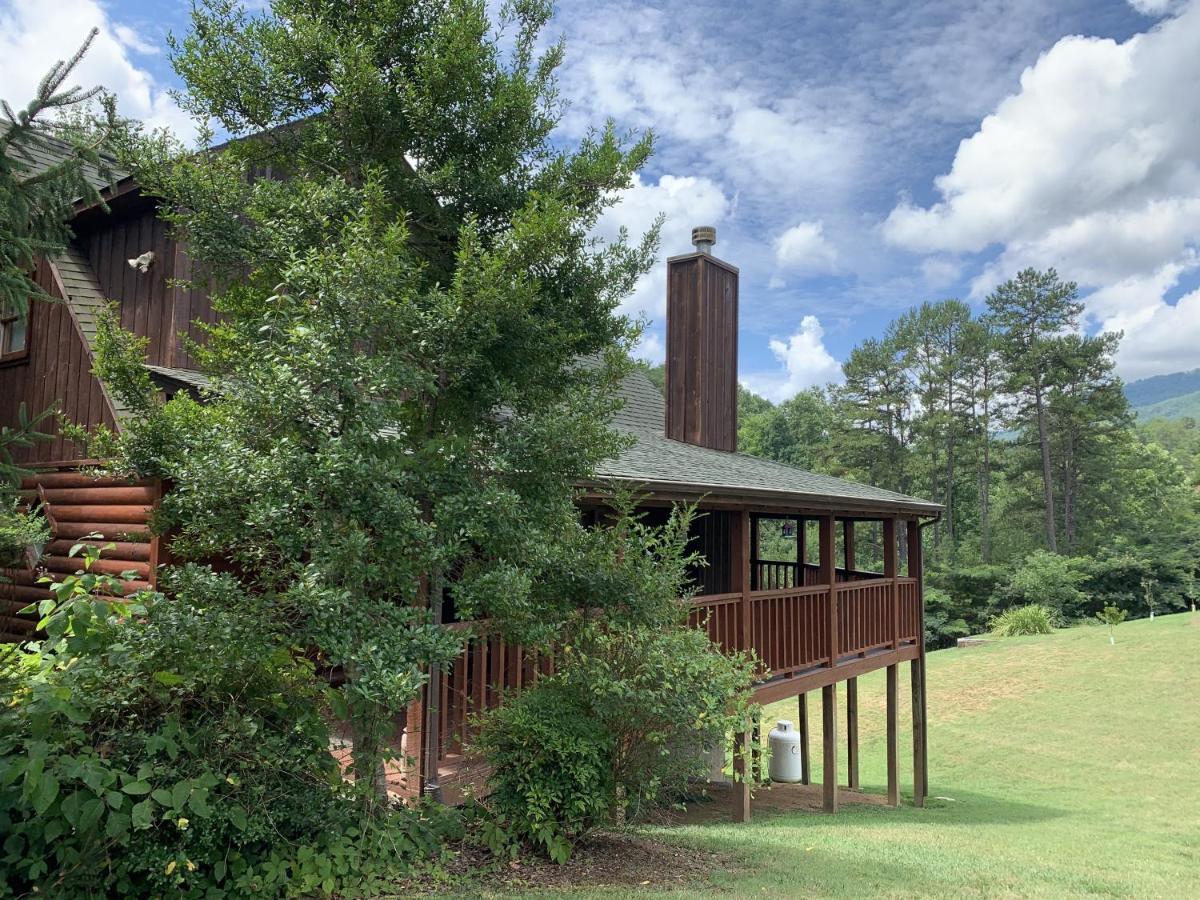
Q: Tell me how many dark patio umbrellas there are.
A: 0